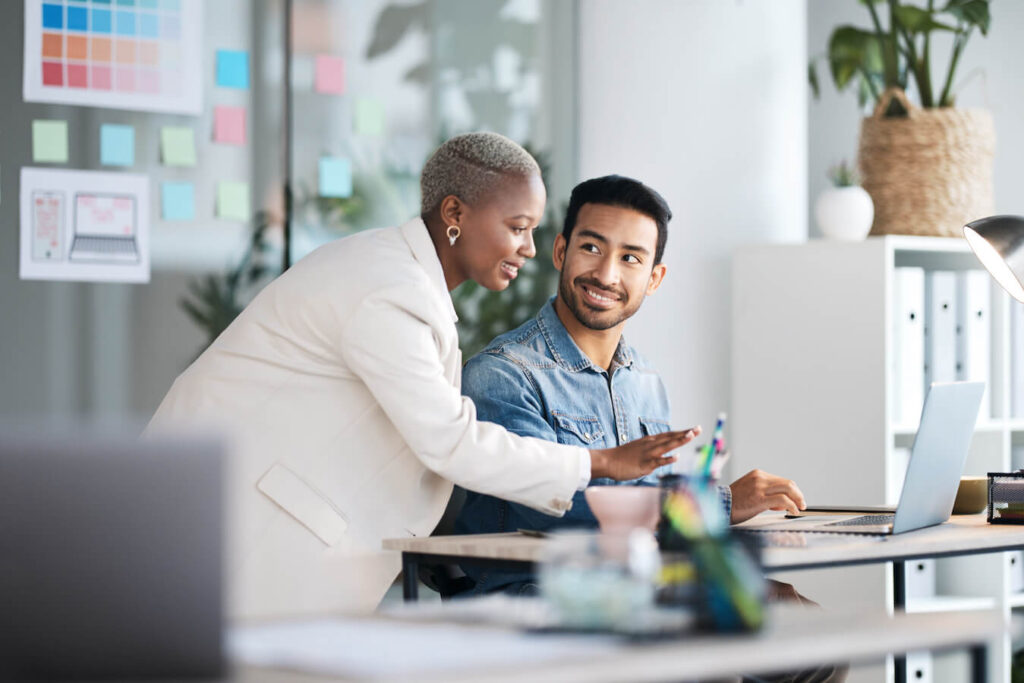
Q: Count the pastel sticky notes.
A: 10